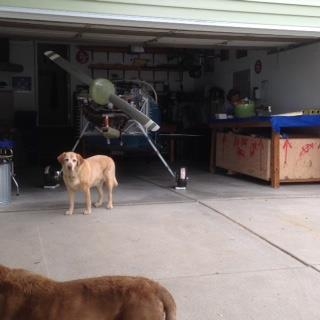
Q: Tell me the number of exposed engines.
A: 1